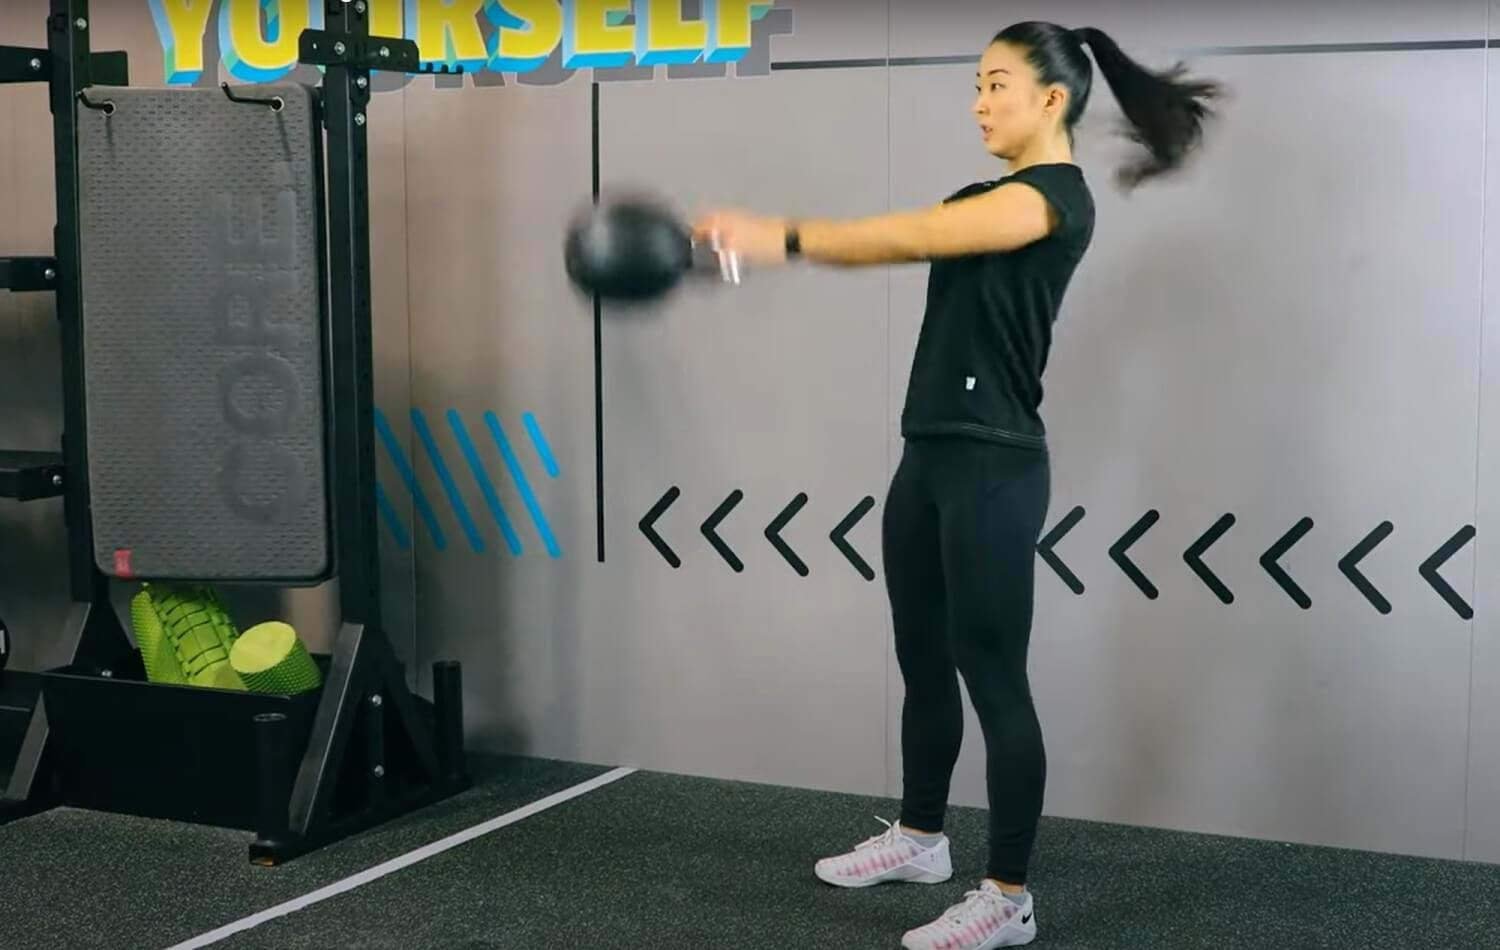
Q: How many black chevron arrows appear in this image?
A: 10